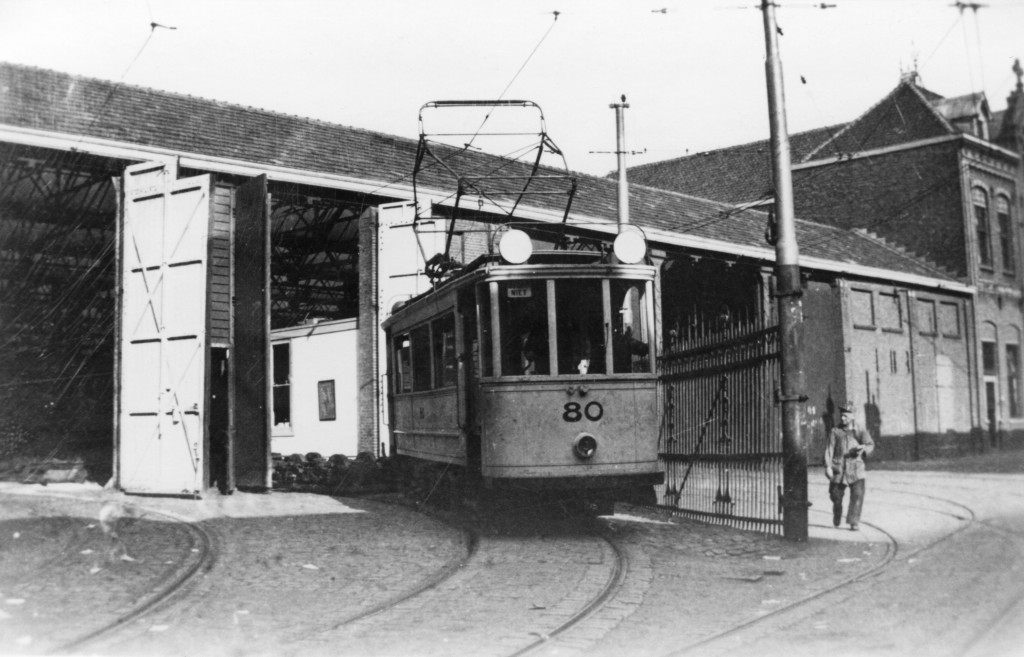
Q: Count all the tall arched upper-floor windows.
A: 2